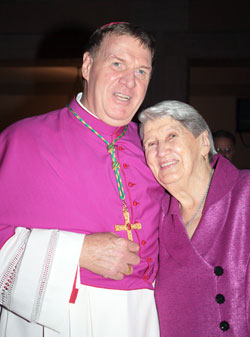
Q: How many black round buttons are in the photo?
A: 3